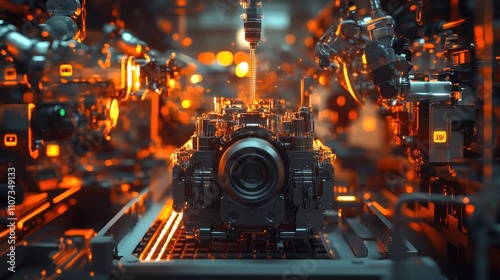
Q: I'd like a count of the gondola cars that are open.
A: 0